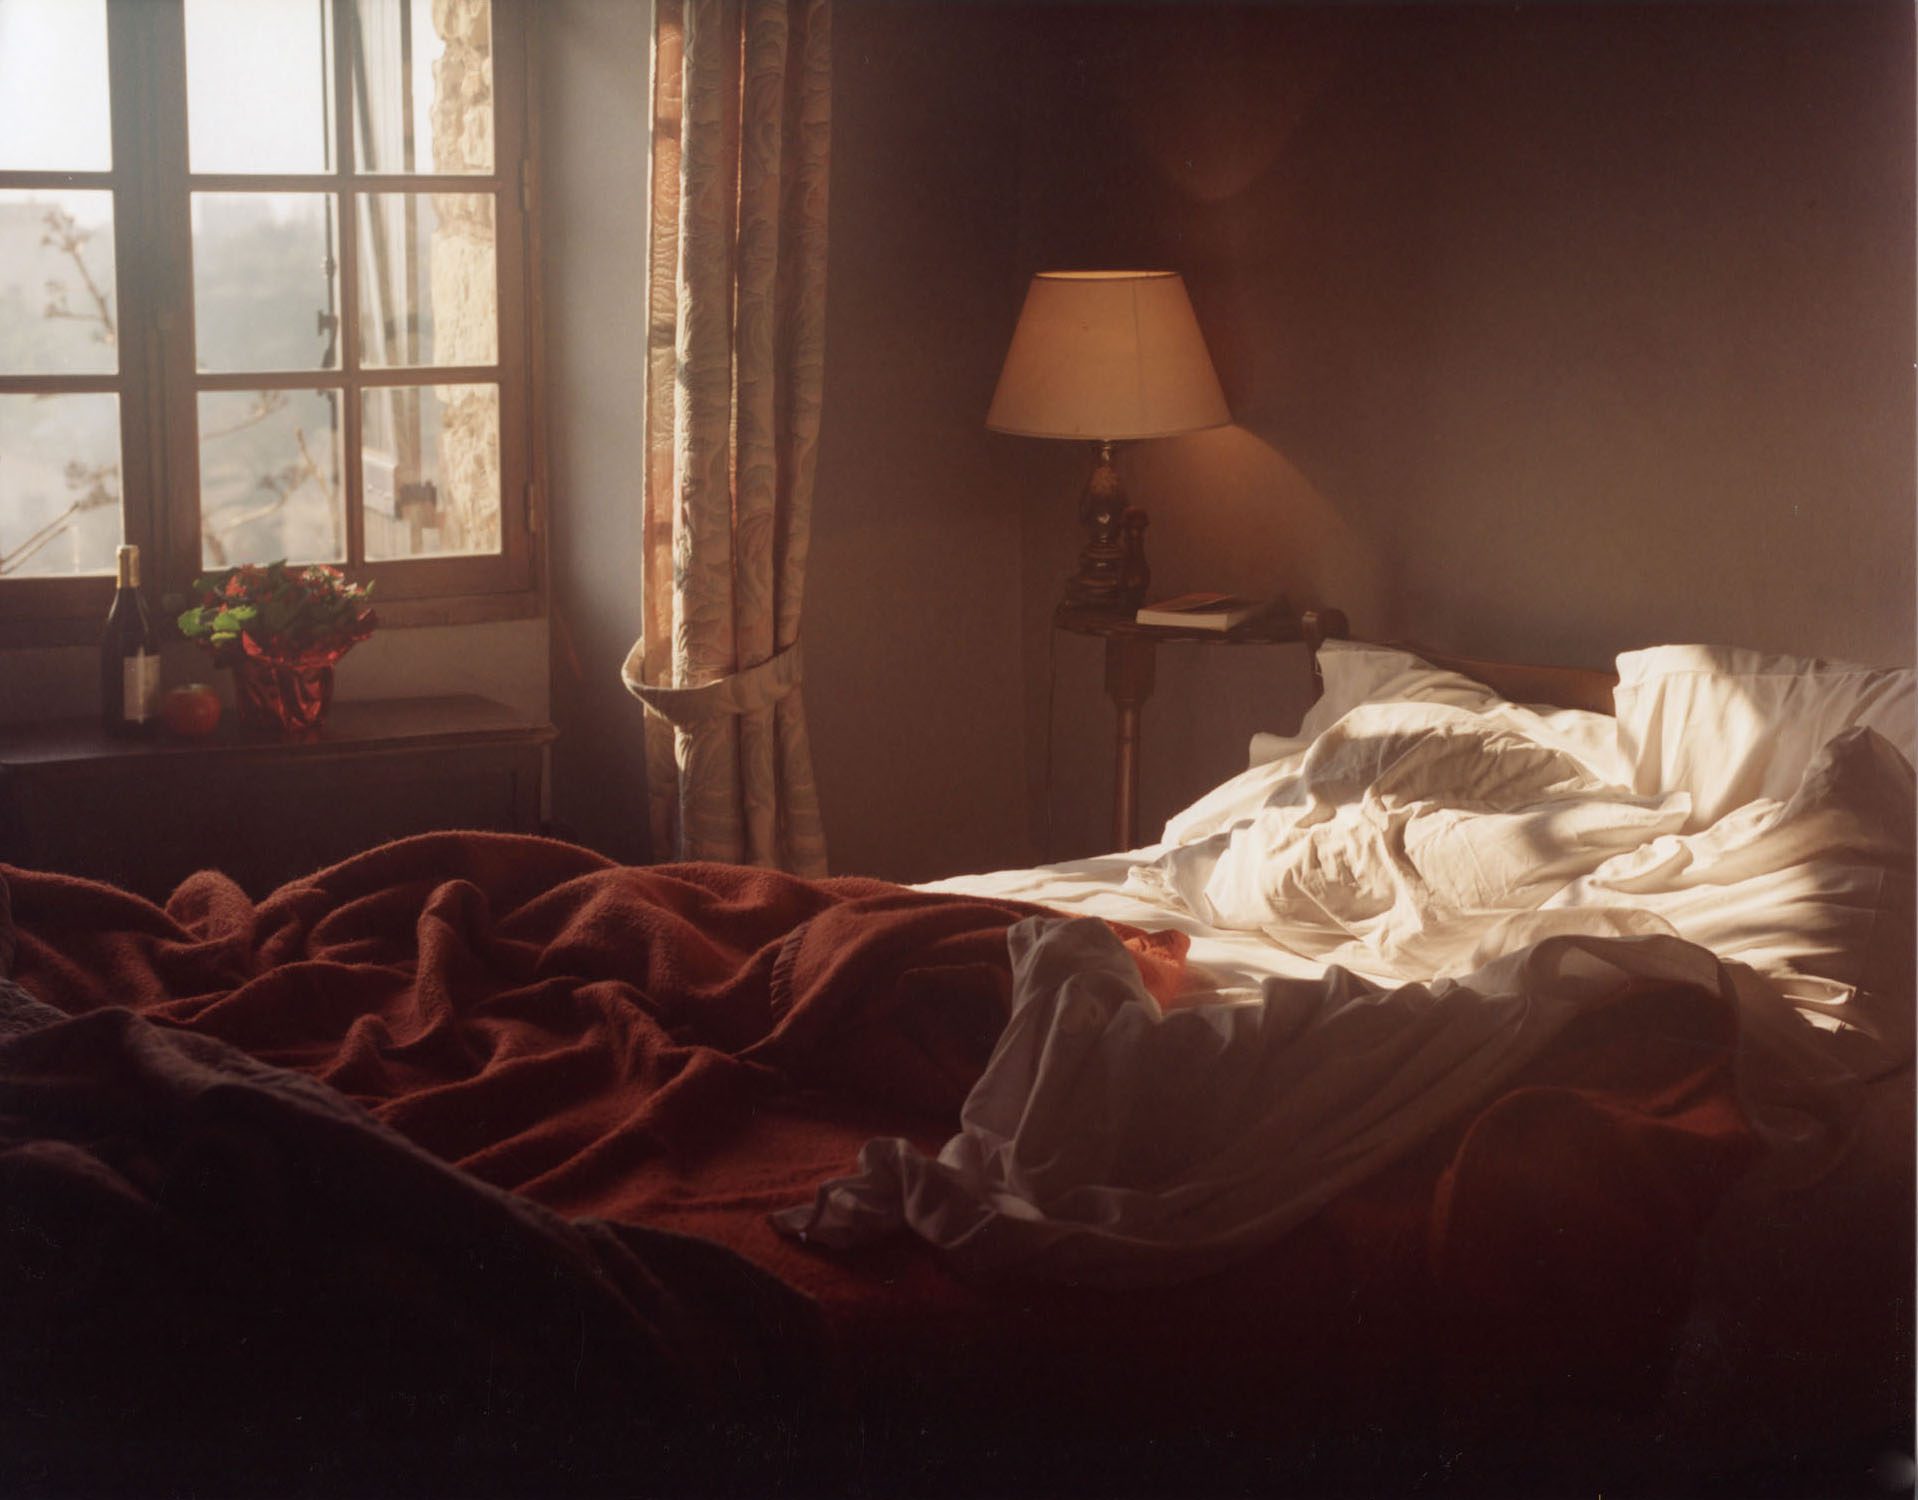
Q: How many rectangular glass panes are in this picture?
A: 9